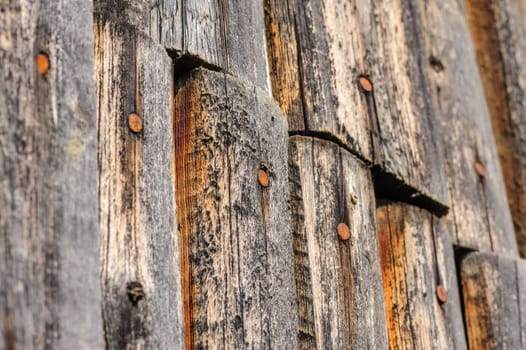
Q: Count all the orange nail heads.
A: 7